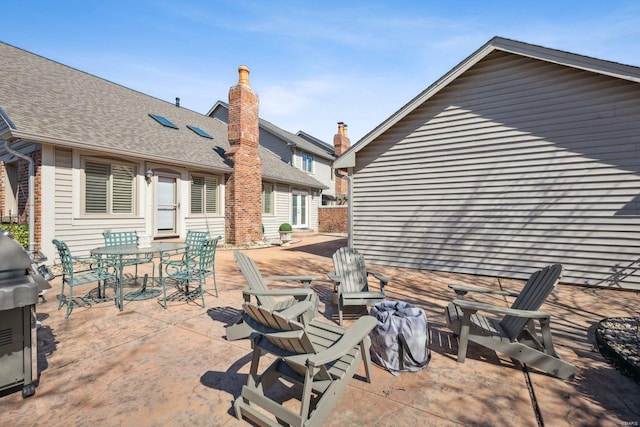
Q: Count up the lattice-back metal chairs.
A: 4